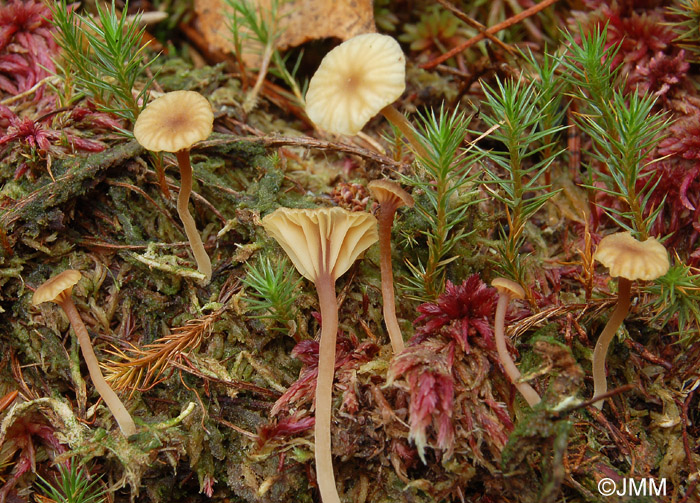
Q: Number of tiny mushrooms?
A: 7